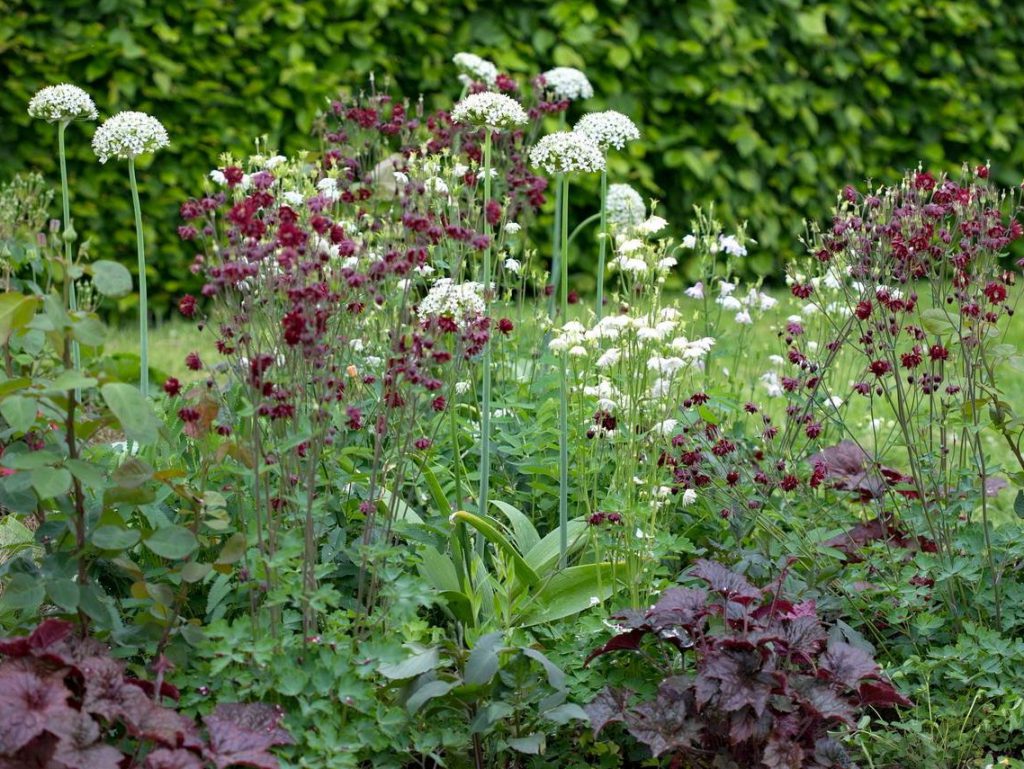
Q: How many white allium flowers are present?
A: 9